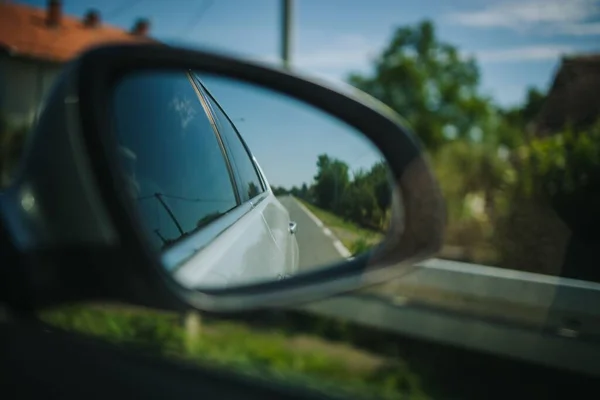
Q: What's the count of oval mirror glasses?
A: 1